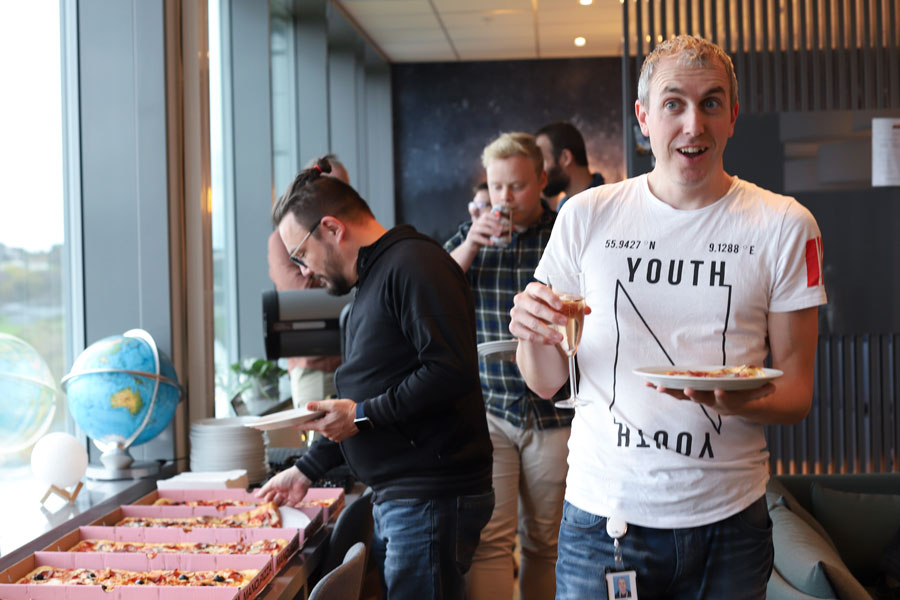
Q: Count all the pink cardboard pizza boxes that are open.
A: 4